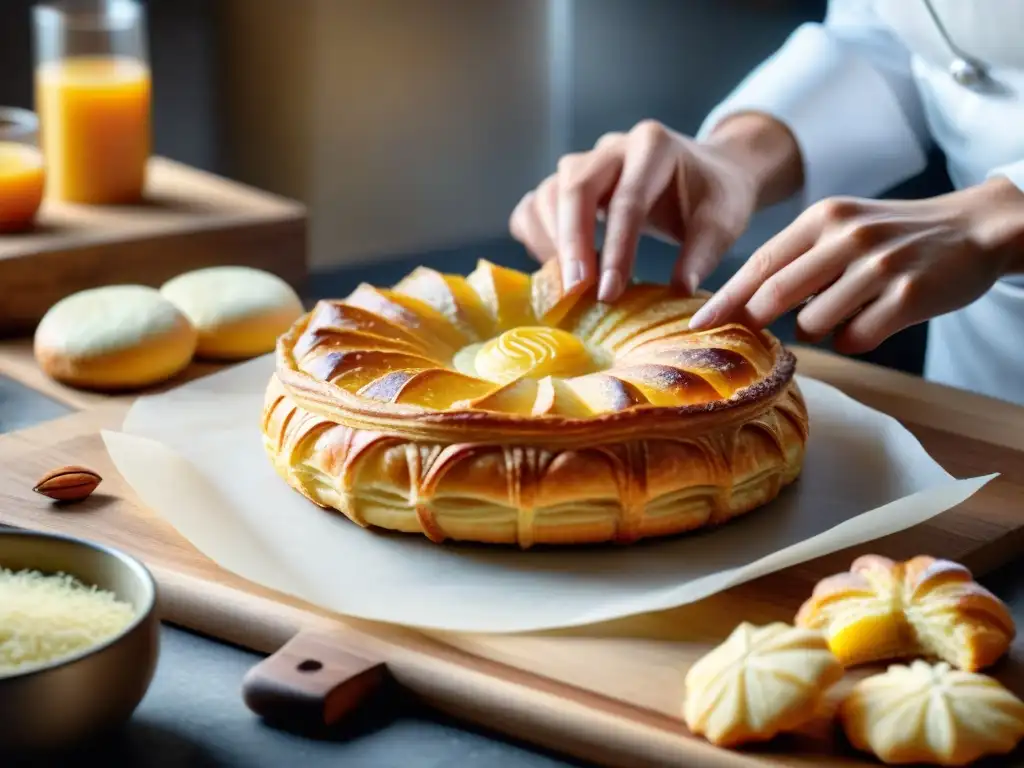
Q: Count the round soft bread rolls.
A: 2